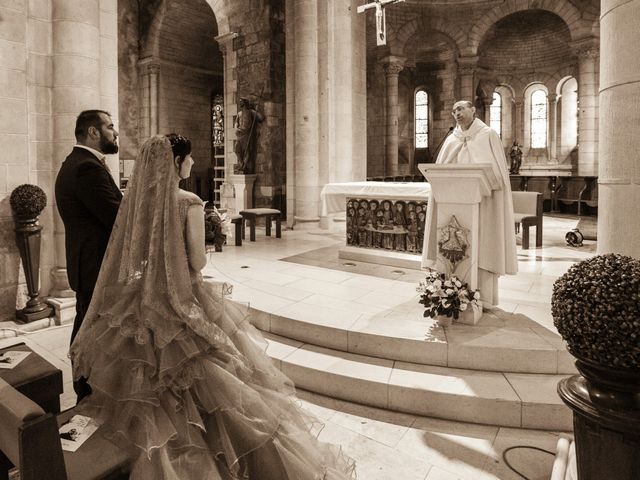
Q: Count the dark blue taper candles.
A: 0